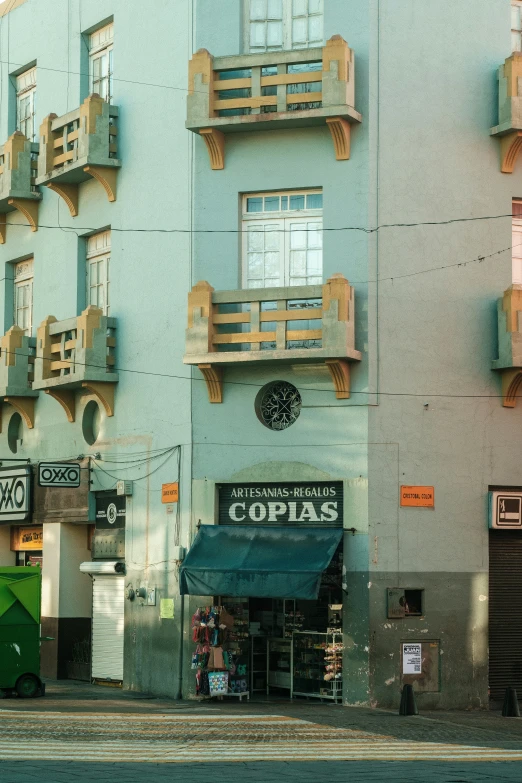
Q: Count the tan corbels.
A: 14